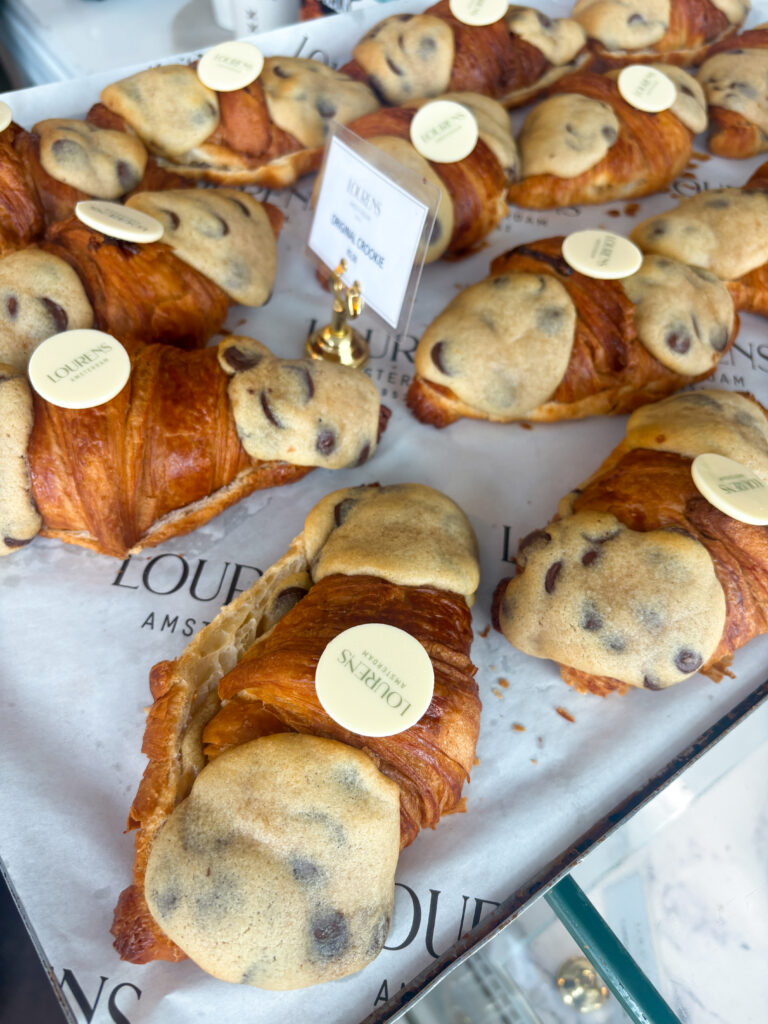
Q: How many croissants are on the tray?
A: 13